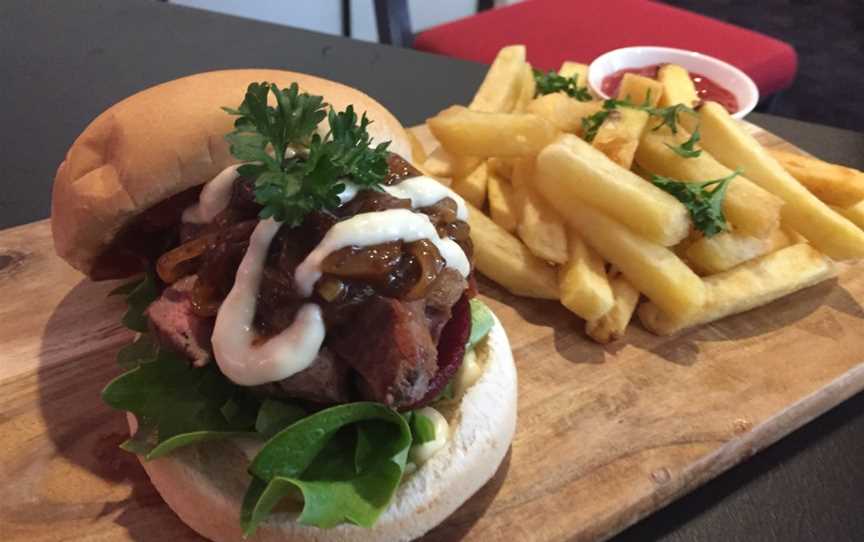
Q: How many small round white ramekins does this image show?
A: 1